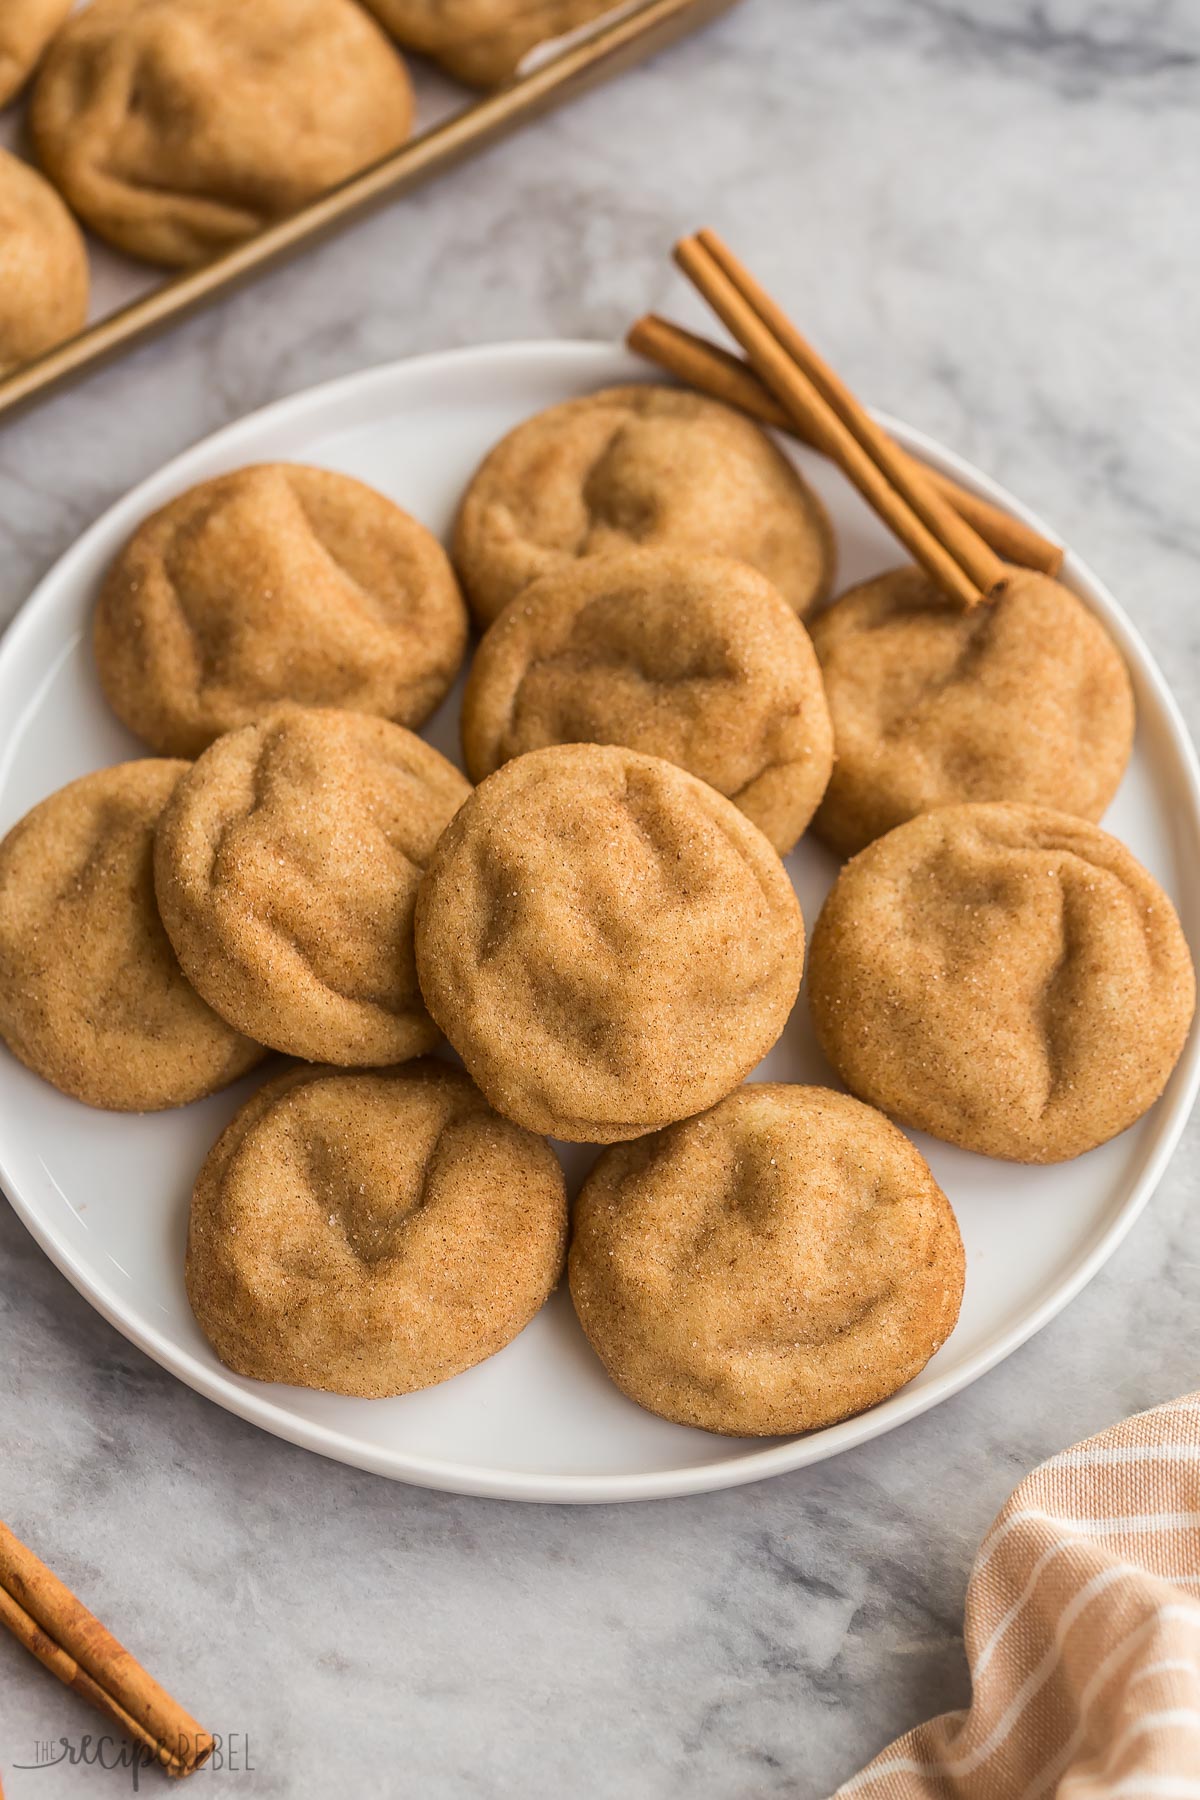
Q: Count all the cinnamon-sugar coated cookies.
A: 14